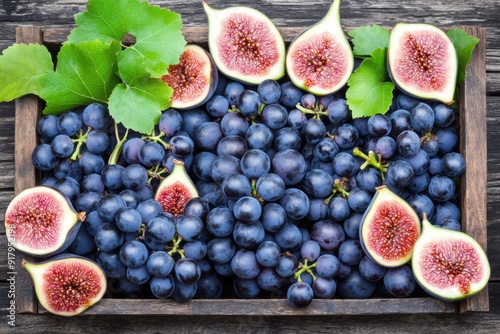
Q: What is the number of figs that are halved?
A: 9